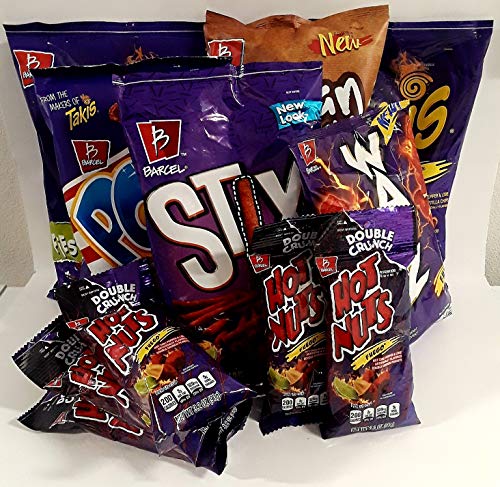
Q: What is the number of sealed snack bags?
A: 11